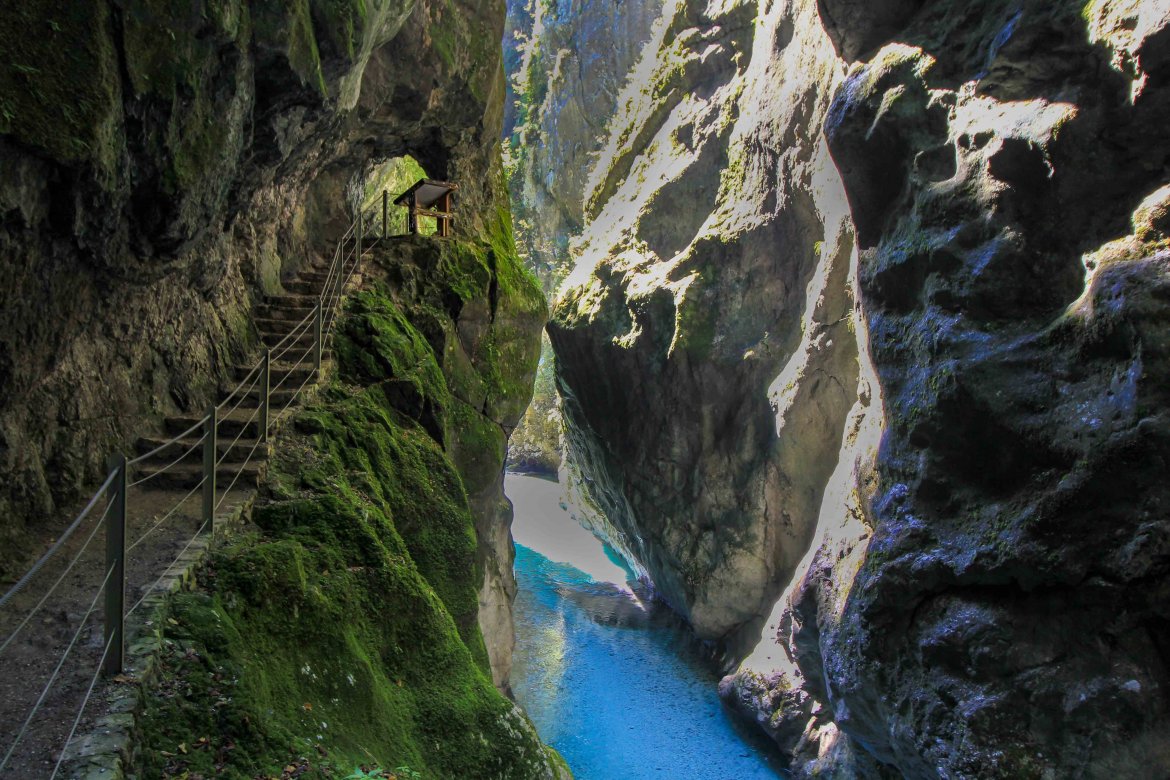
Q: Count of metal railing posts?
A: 7